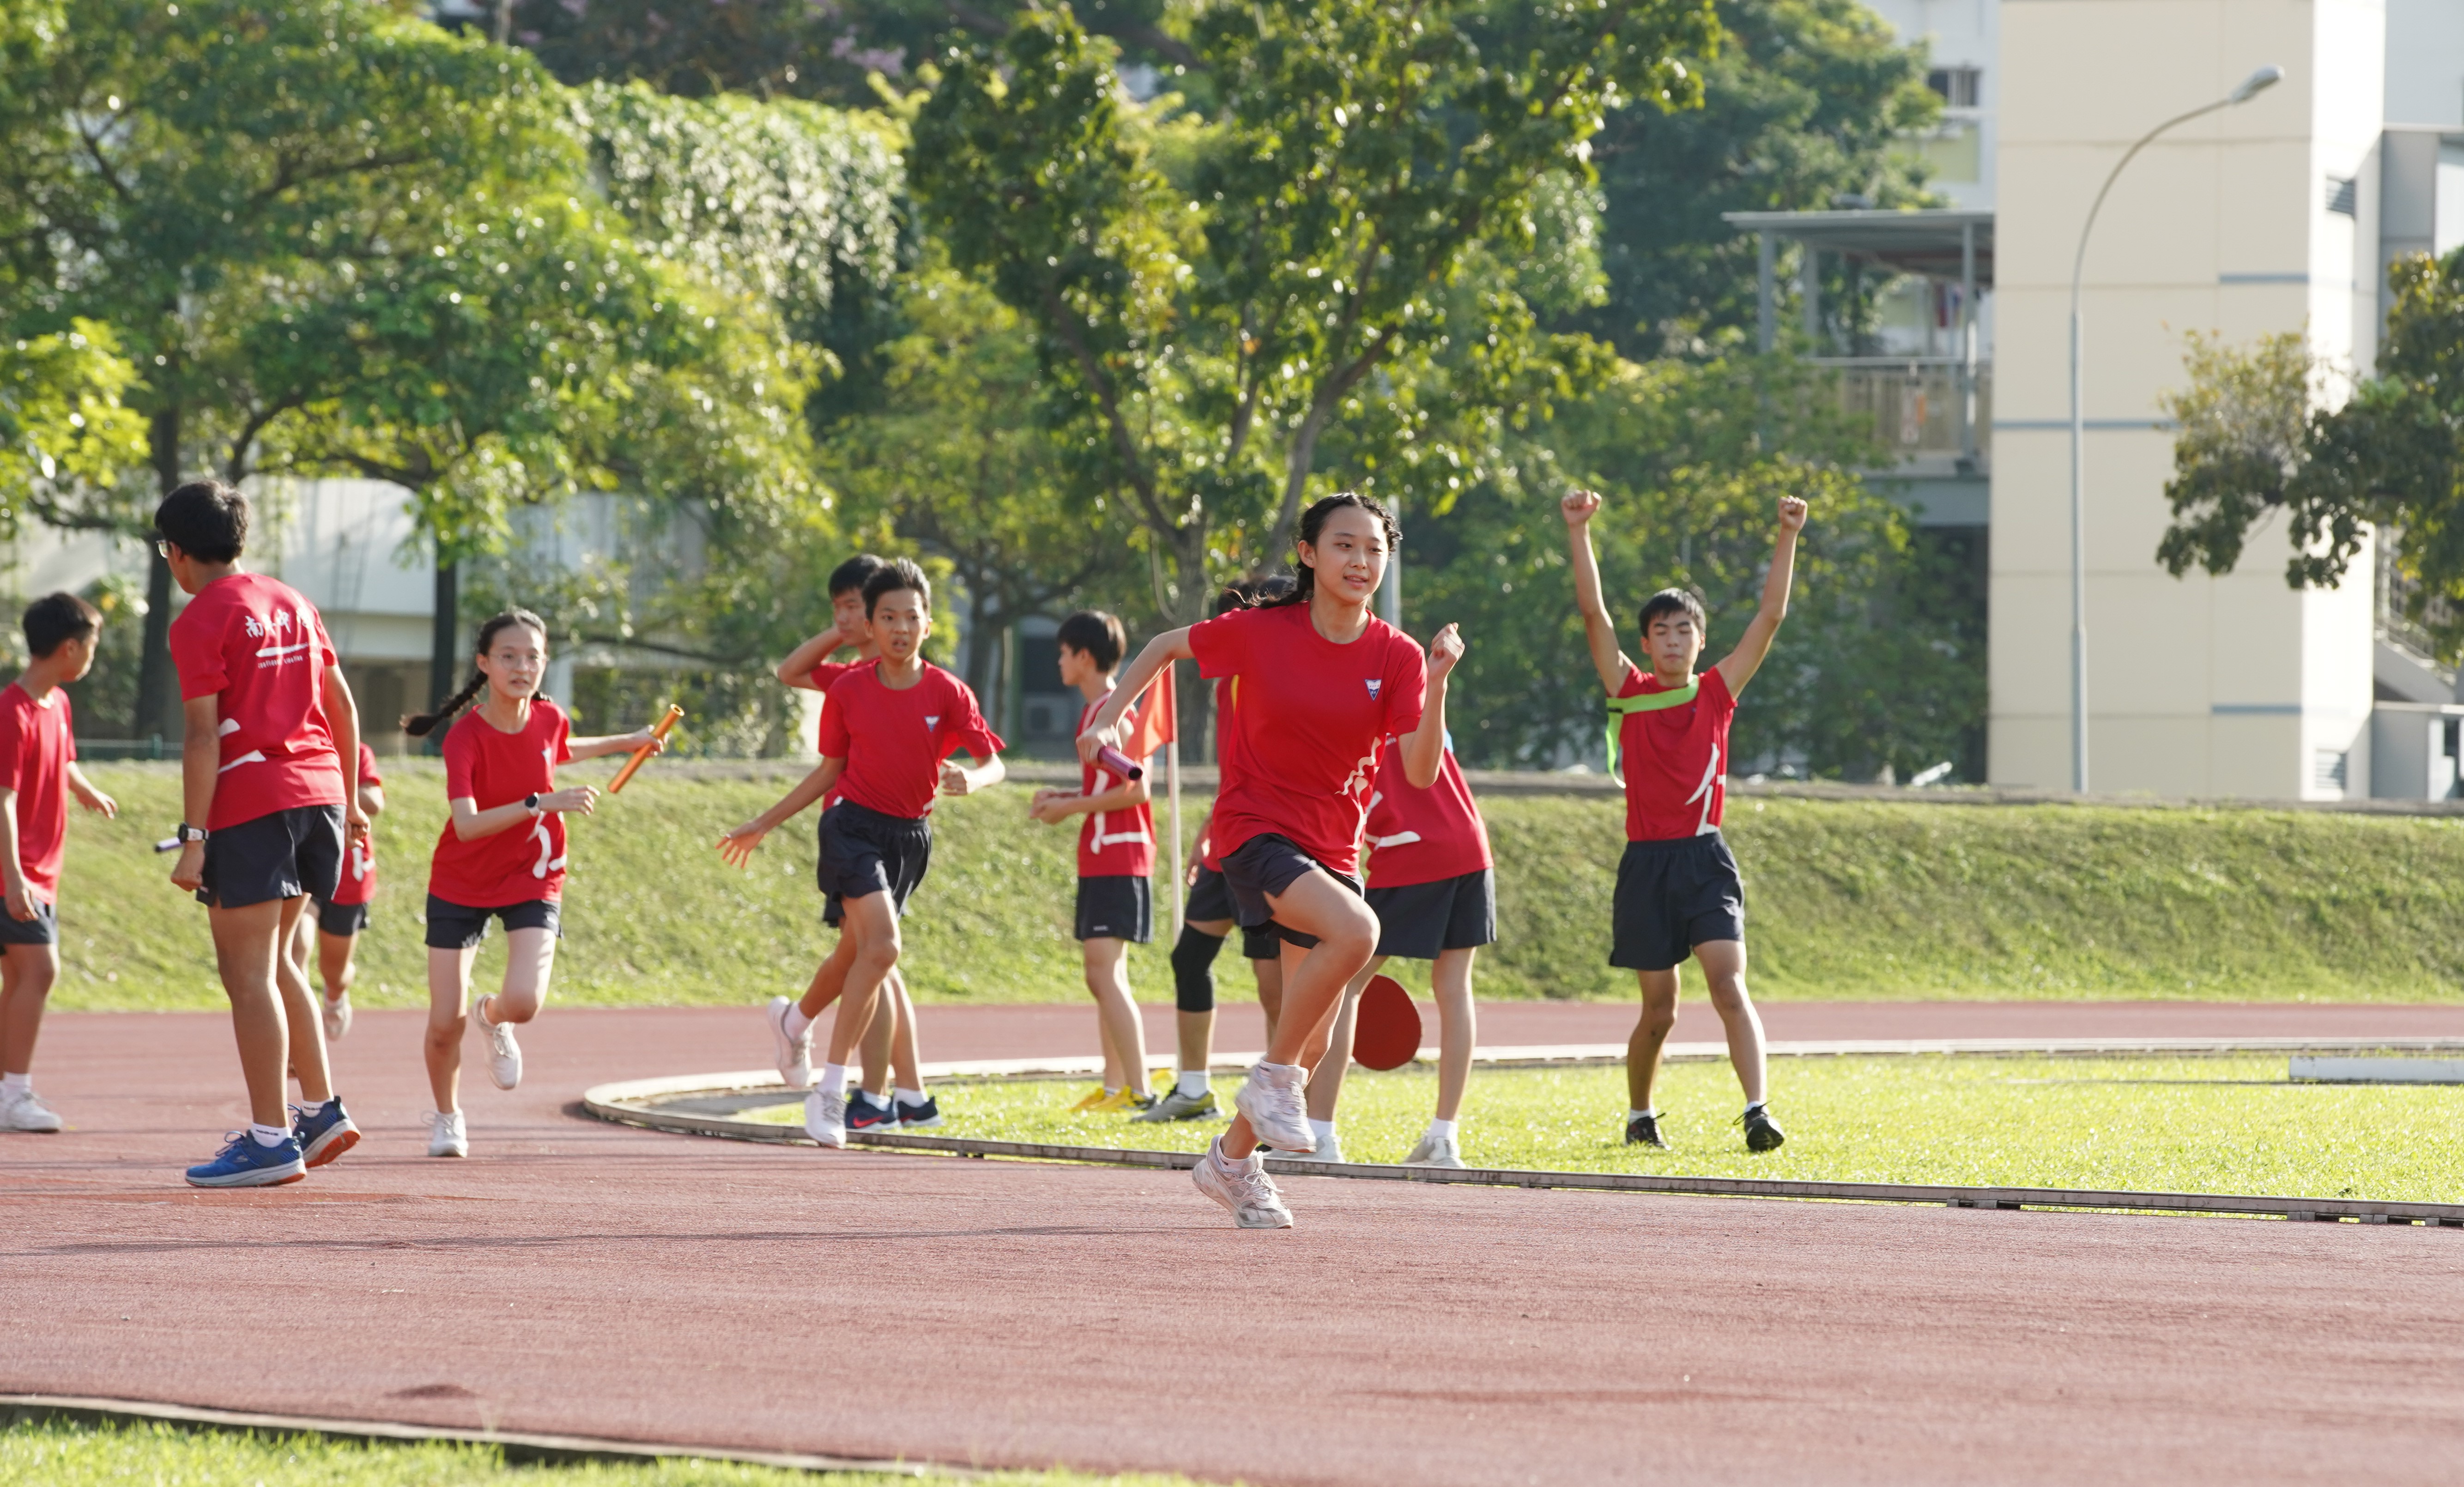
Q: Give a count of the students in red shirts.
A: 11